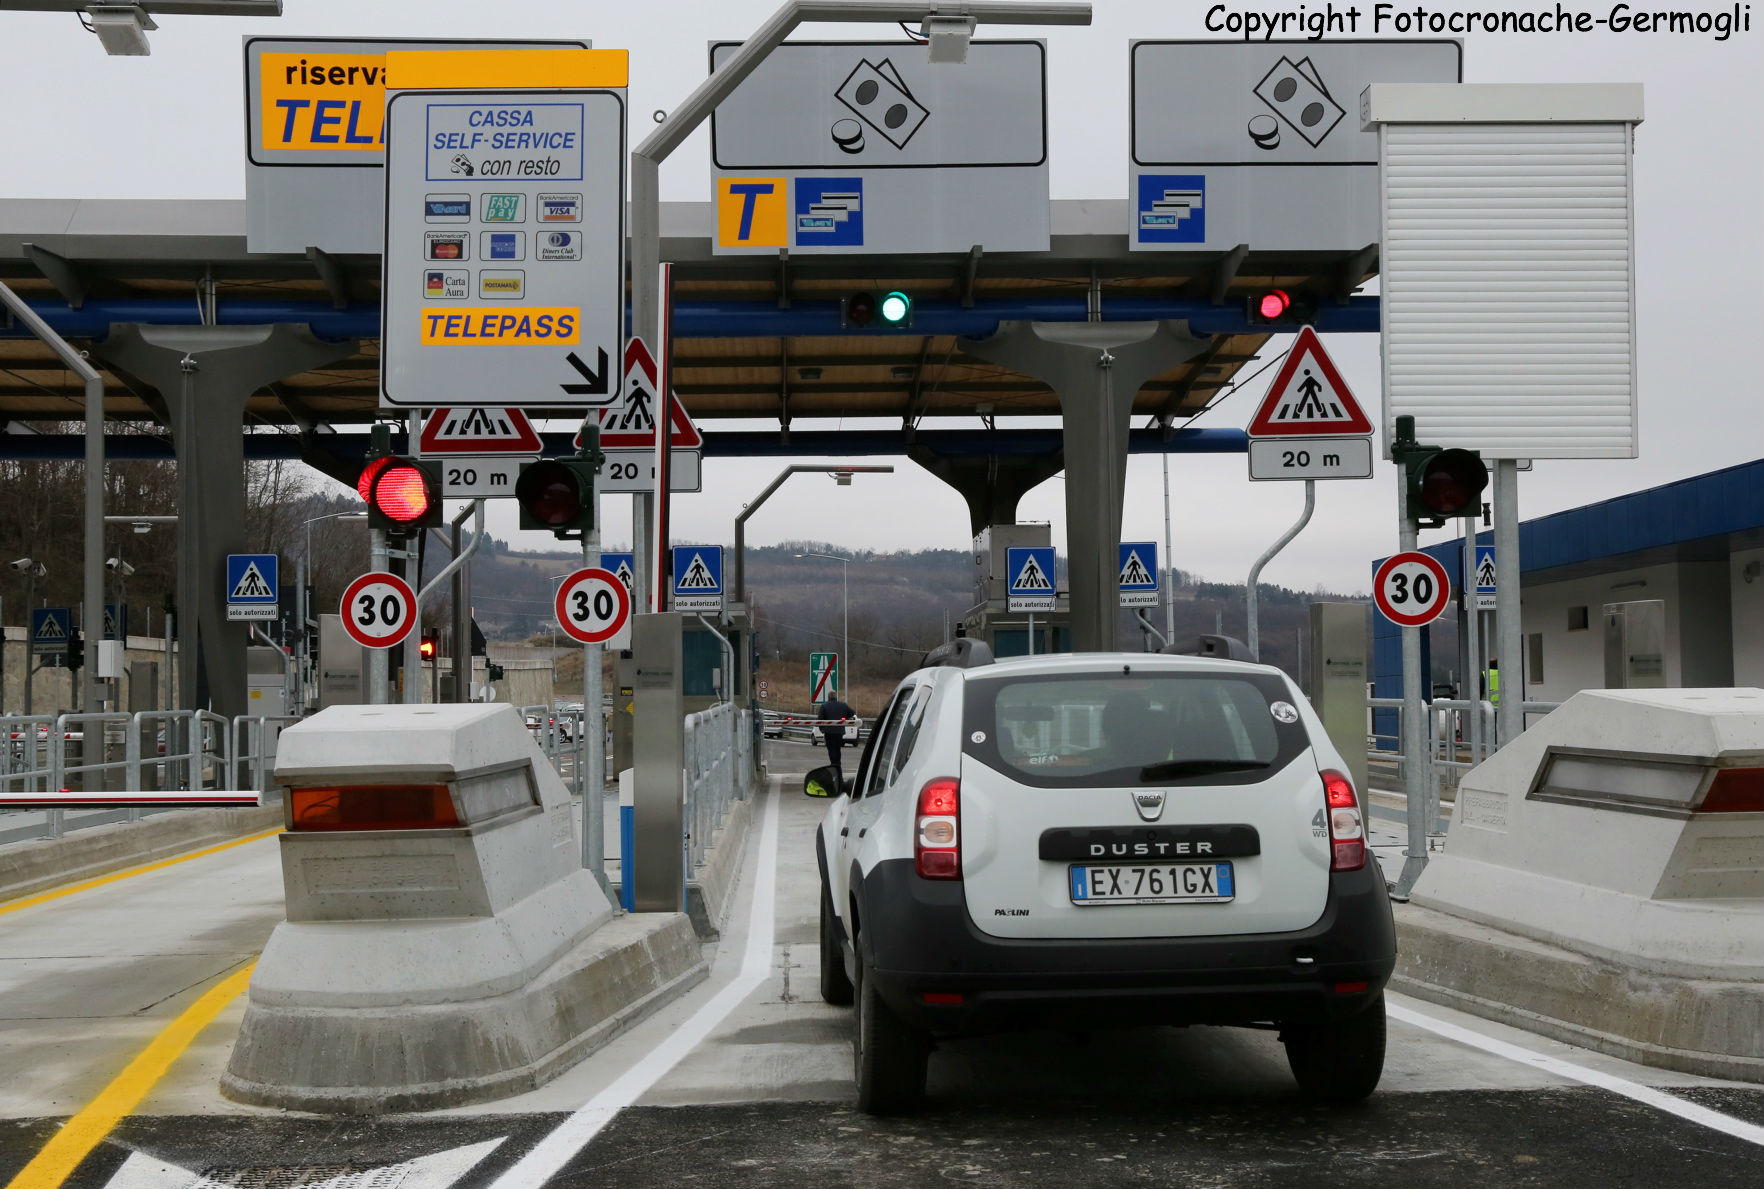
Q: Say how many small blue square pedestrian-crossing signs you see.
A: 8